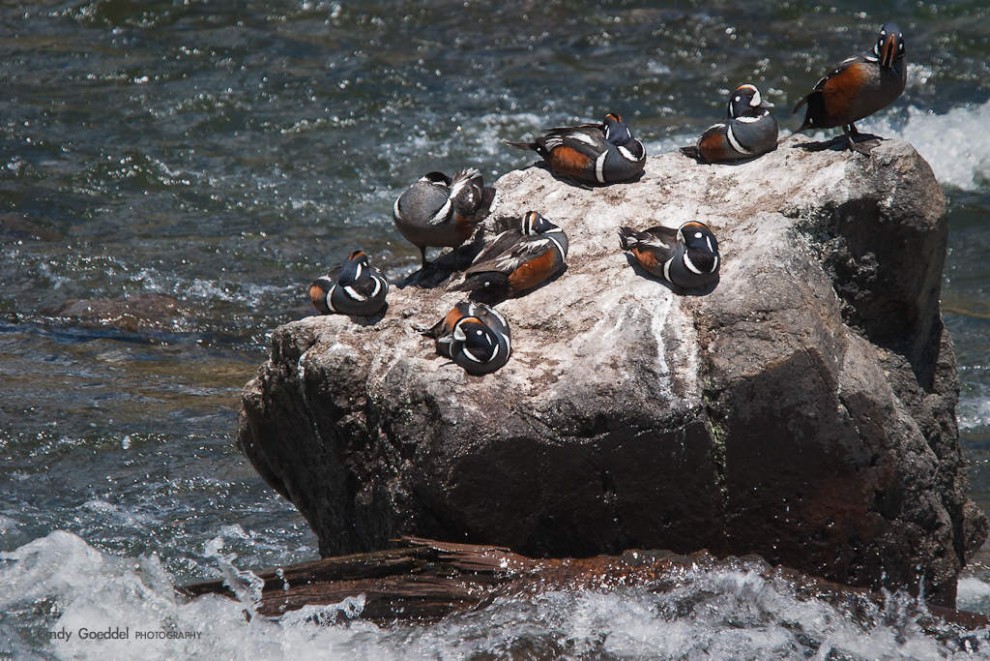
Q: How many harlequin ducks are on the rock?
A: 8